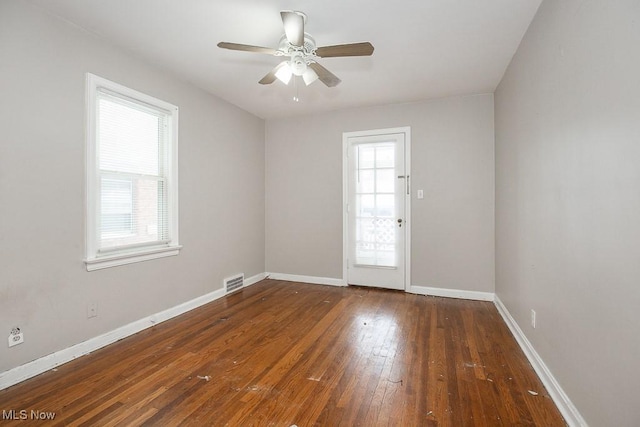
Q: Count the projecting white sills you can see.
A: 1